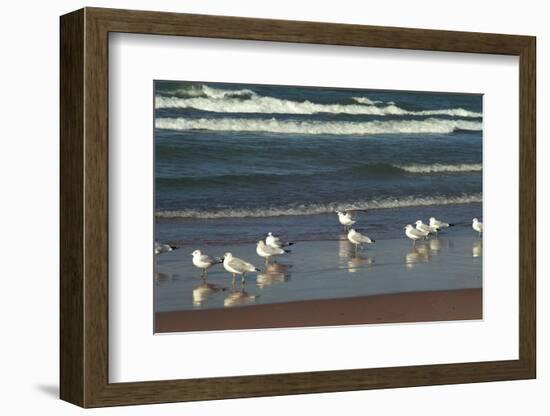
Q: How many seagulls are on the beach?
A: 11